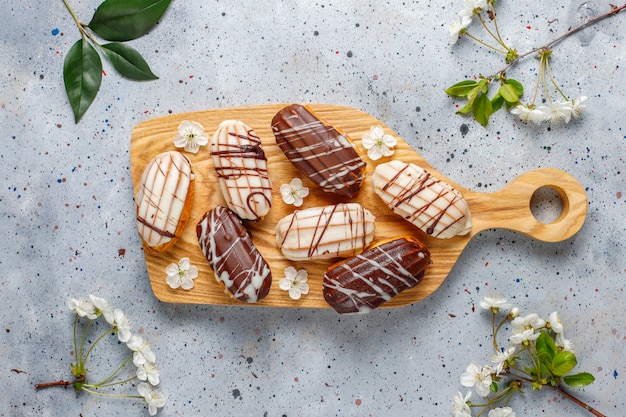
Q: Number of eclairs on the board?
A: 7